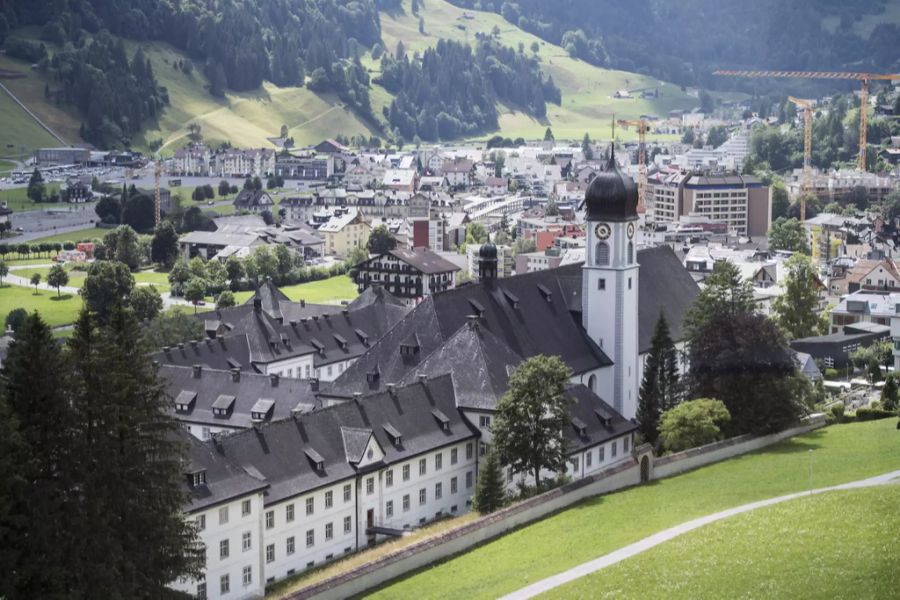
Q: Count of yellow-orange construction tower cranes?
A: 4